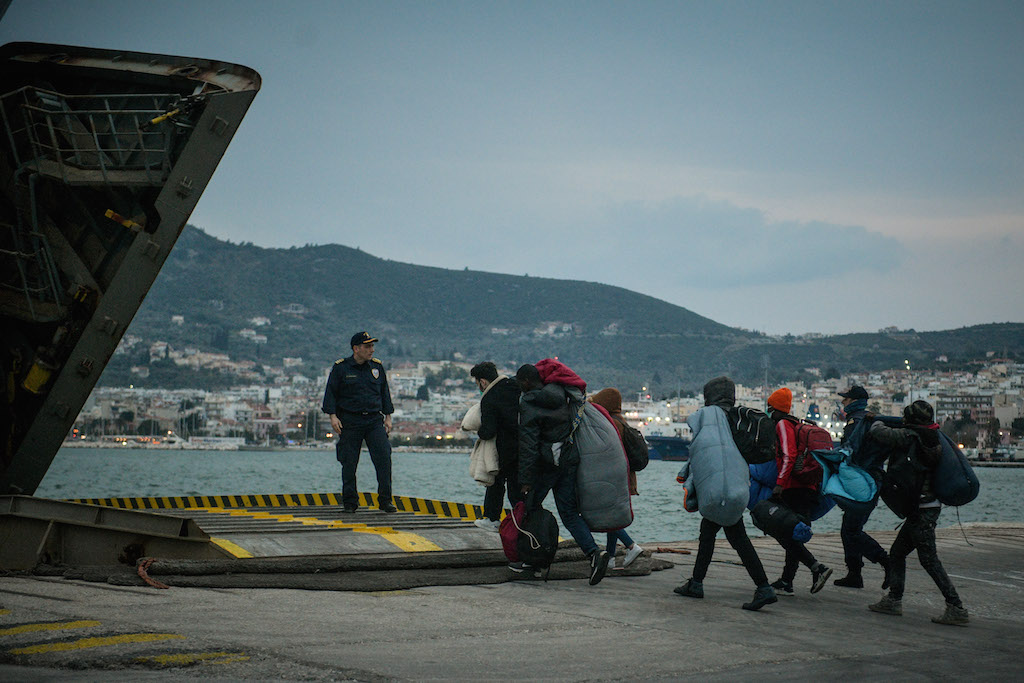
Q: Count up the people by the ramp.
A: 8